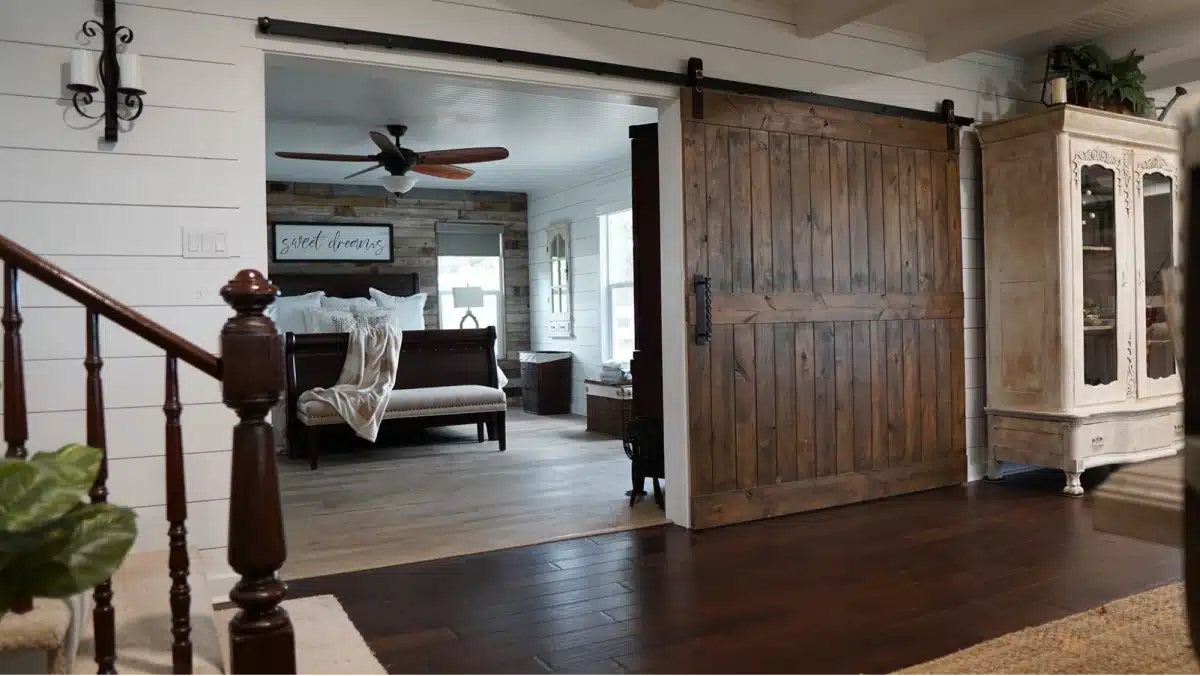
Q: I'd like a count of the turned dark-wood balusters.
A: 3